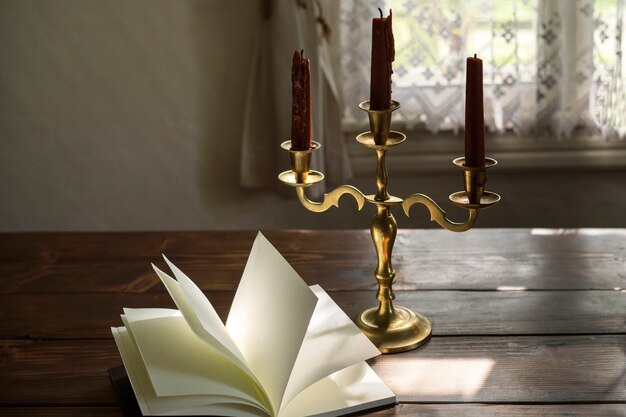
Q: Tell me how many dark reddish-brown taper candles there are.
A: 3